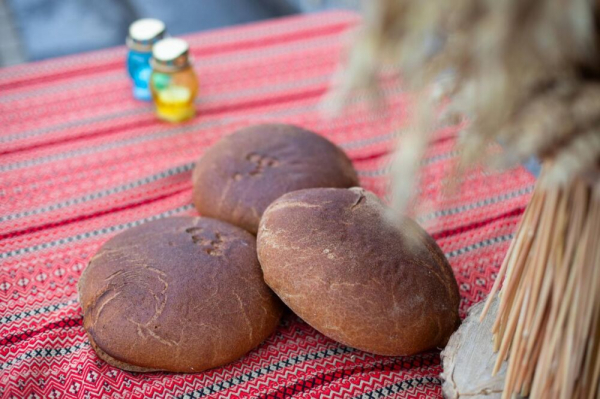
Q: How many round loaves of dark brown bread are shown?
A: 3